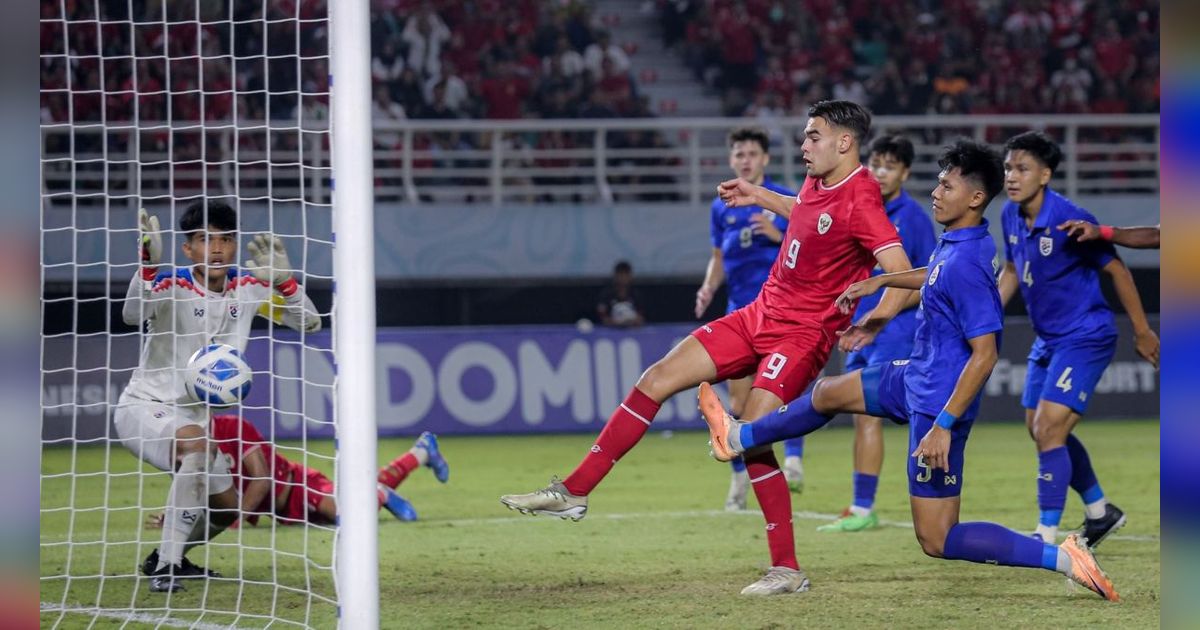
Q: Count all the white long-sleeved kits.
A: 1